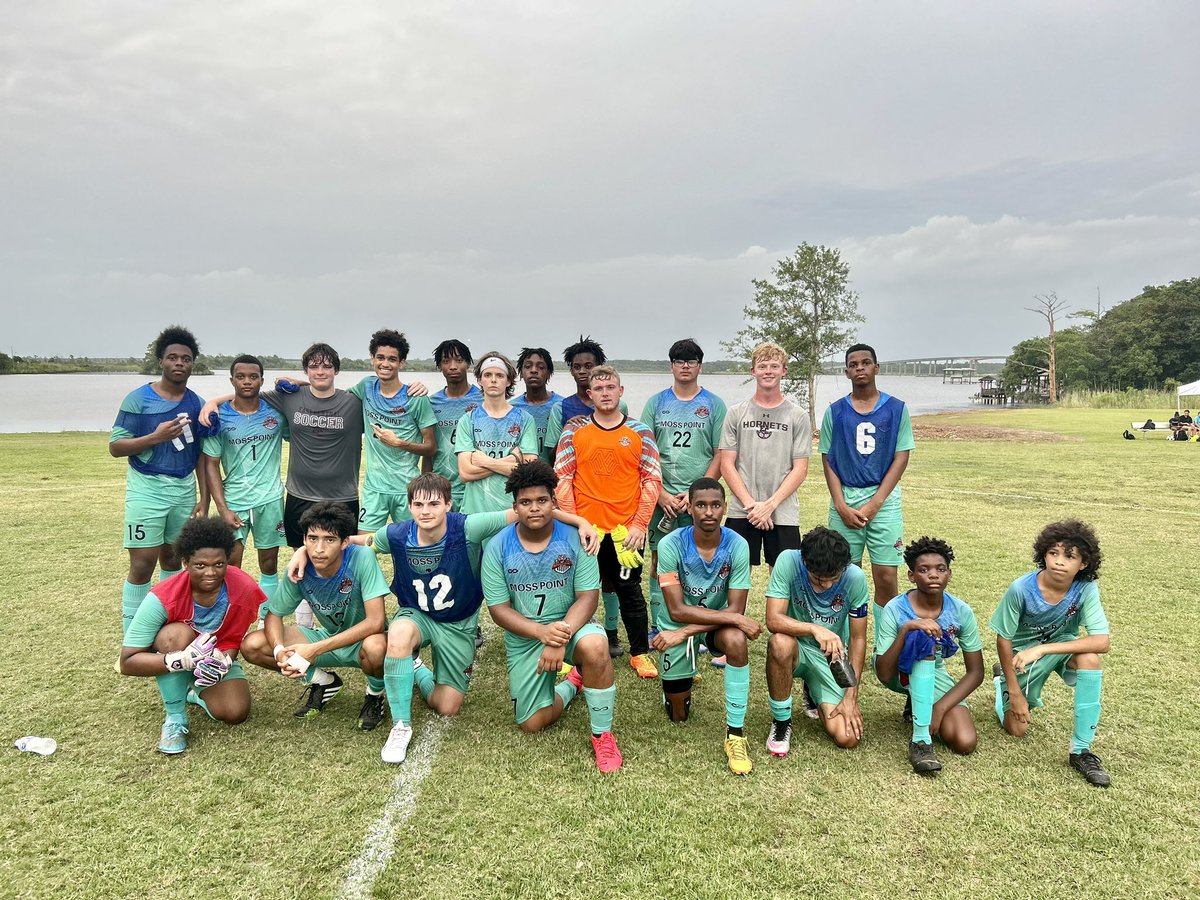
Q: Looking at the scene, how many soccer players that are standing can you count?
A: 12